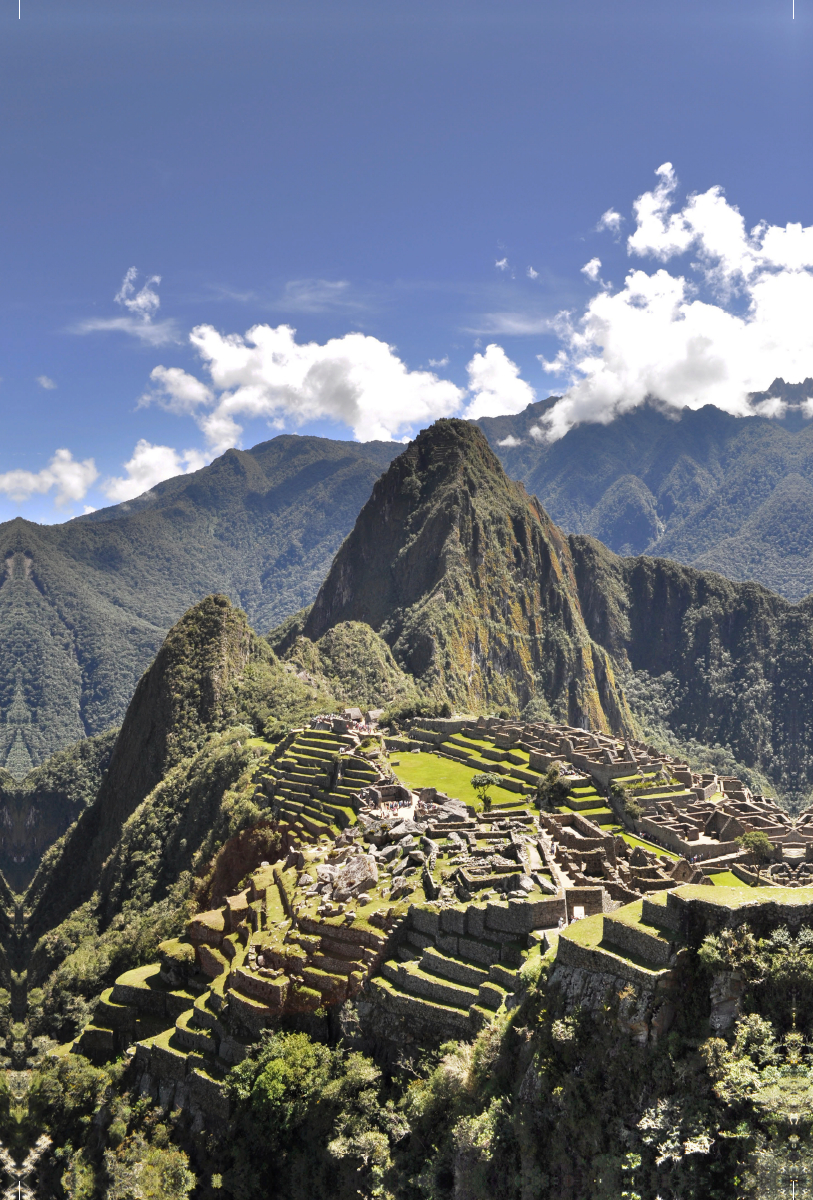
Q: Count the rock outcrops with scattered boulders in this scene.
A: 1